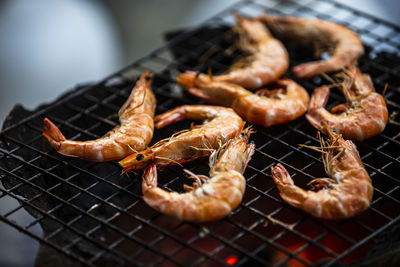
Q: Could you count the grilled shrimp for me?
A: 8